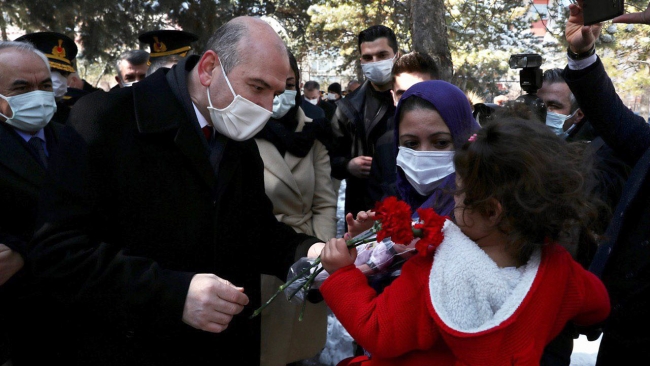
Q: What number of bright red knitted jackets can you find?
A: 1